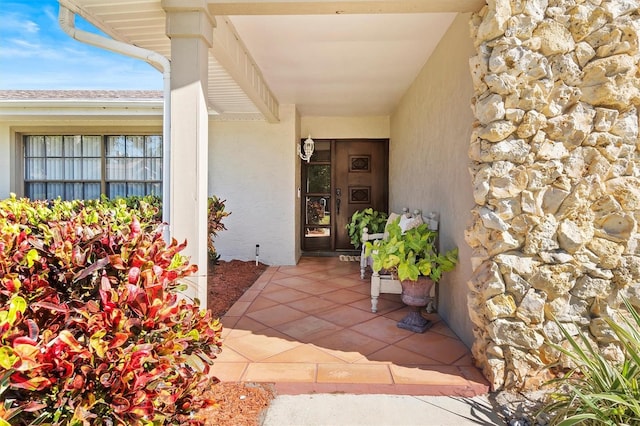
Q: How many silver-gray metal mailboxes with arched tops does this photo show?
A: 0